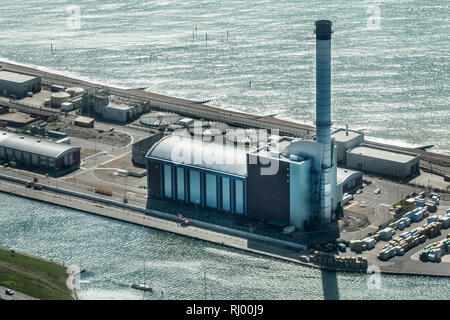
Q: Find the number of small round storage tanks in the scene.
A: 2